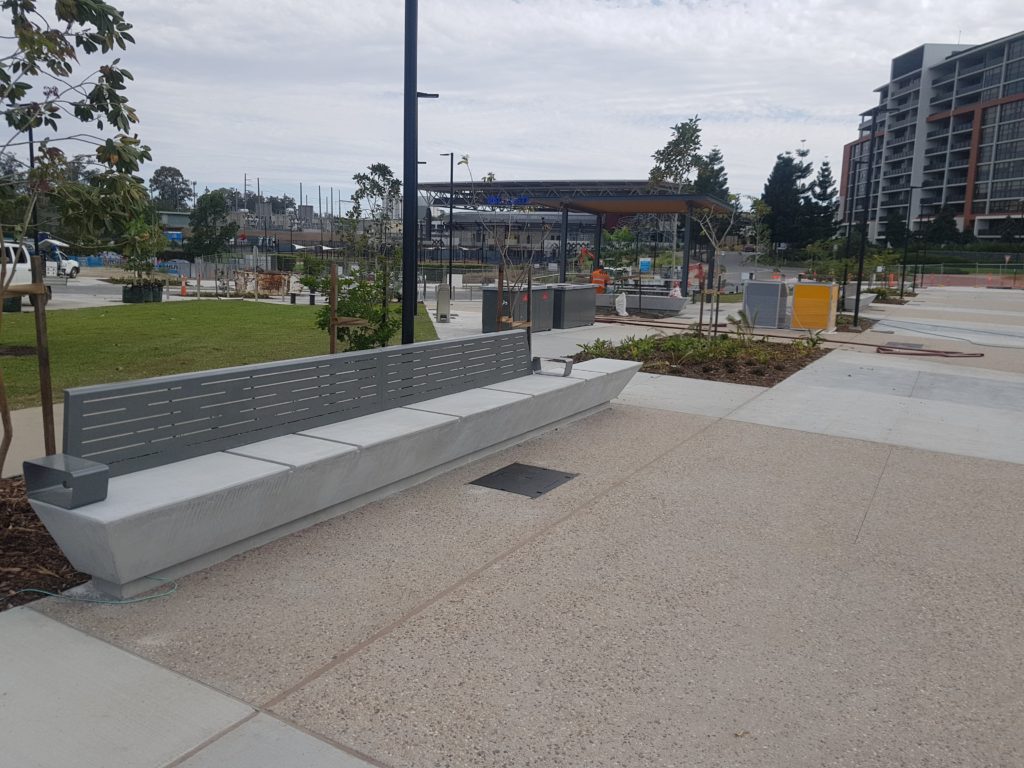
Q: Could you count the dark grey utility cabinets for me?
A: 2